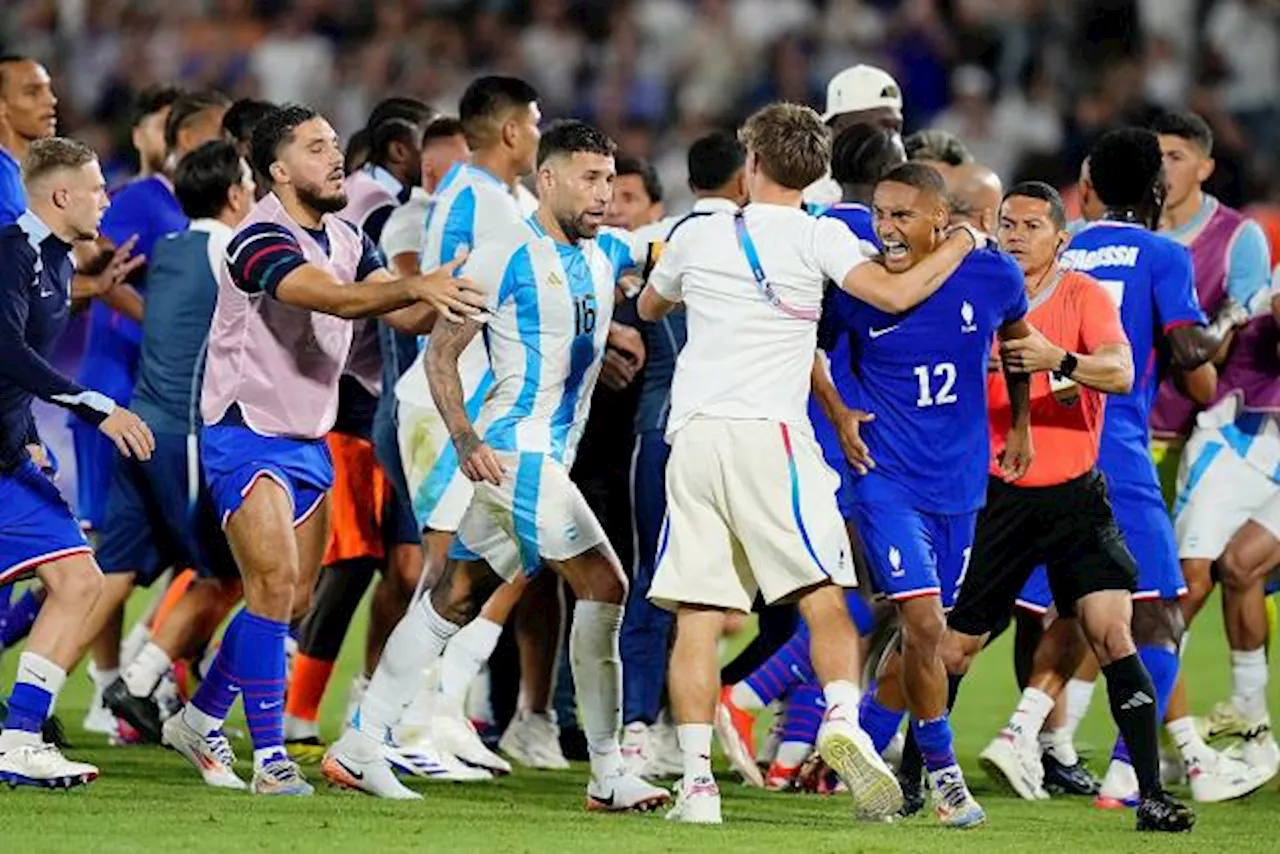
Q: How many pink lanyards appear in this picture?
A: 1